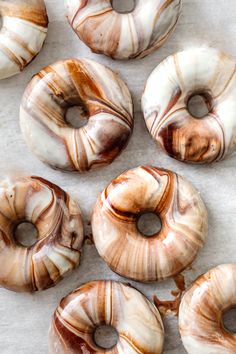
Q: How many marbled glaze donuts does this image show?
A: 8